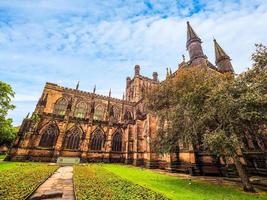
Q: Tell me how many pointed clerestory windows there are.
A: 5